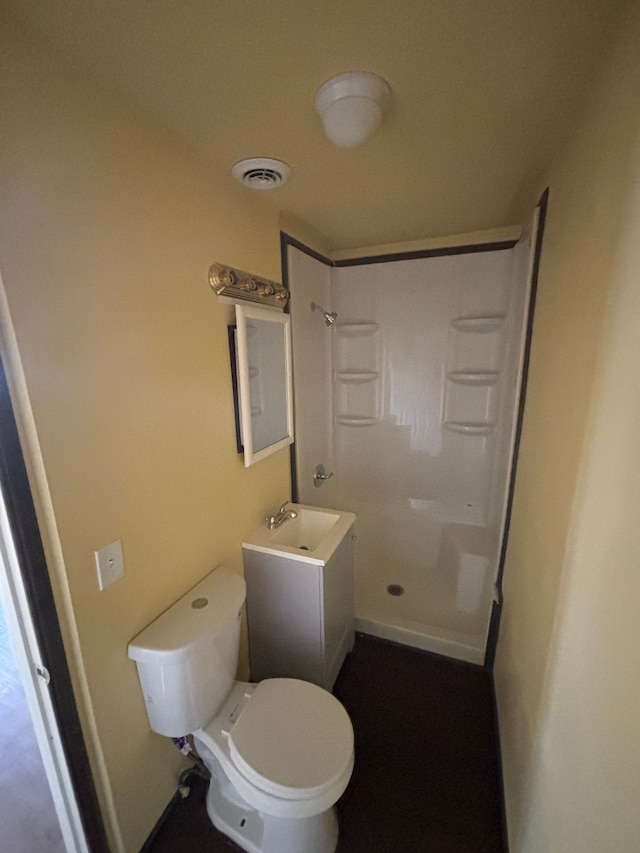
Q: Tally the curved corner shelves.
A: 6